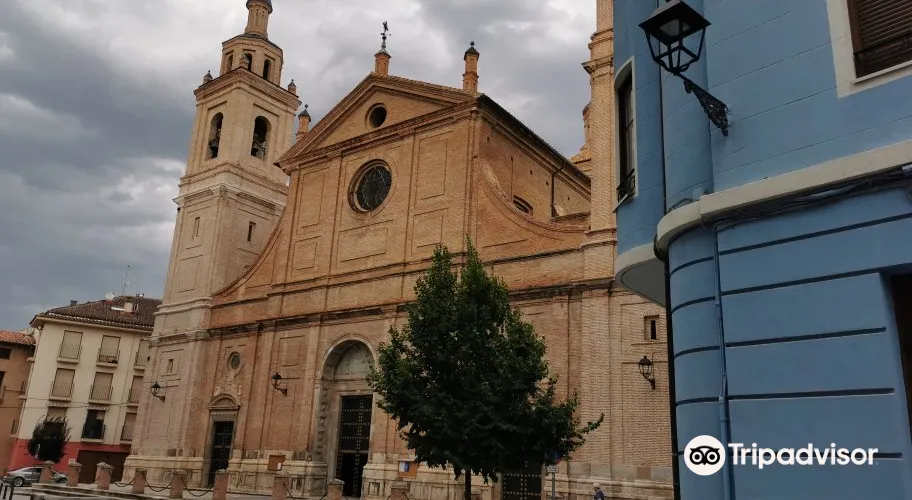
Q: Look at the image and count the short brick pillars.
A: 9